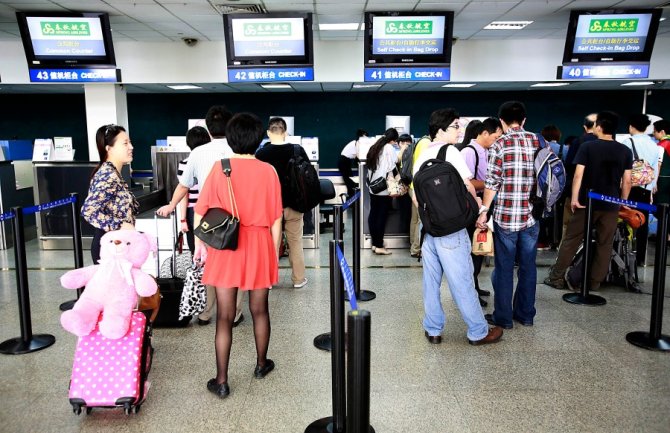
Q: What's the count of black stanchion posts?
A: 8